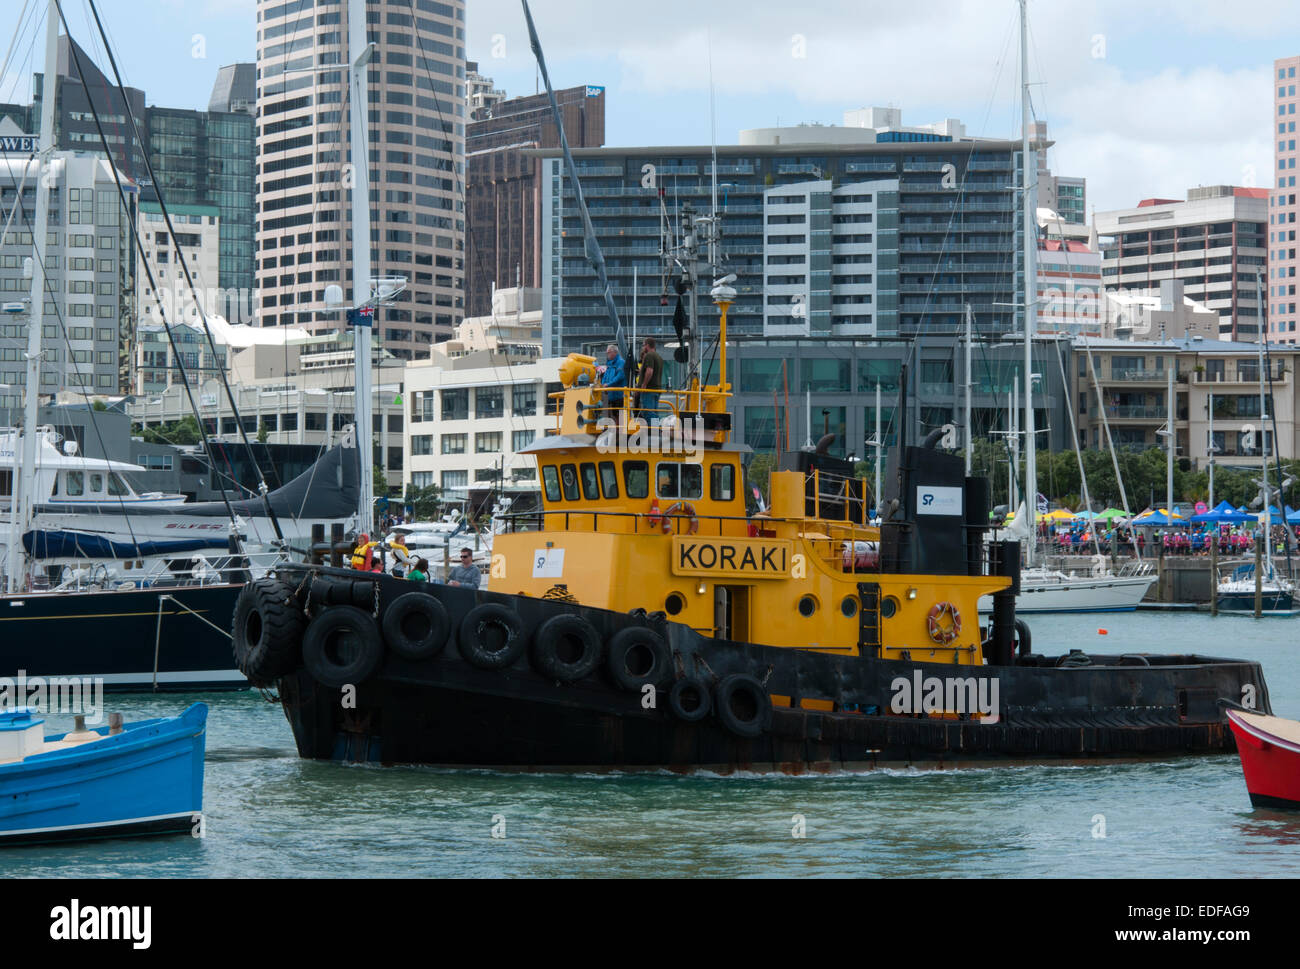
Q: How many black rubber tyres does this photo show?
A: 8